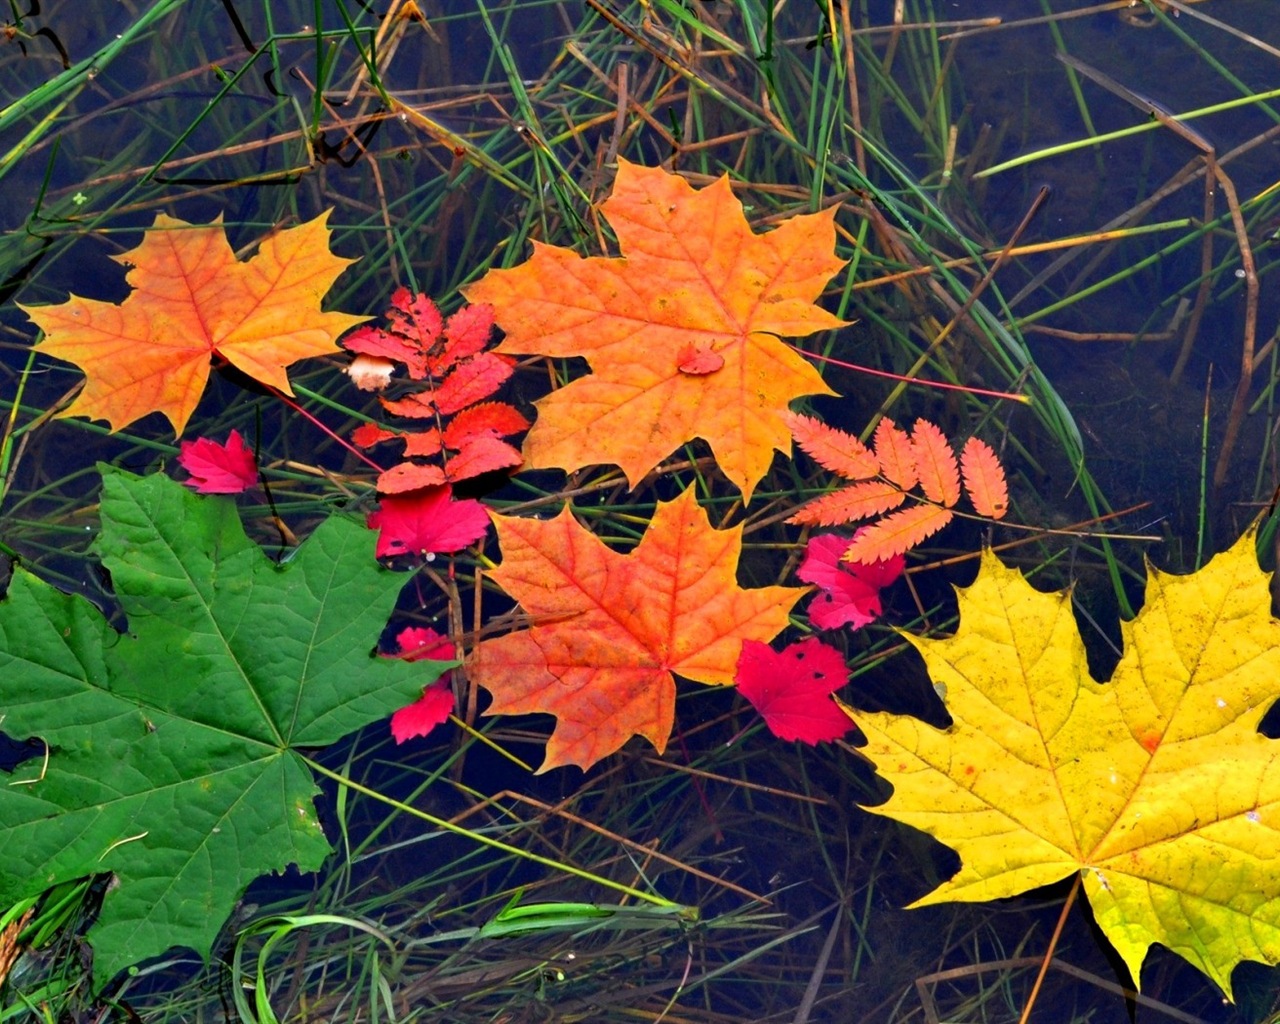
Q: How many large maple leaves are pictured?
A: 5